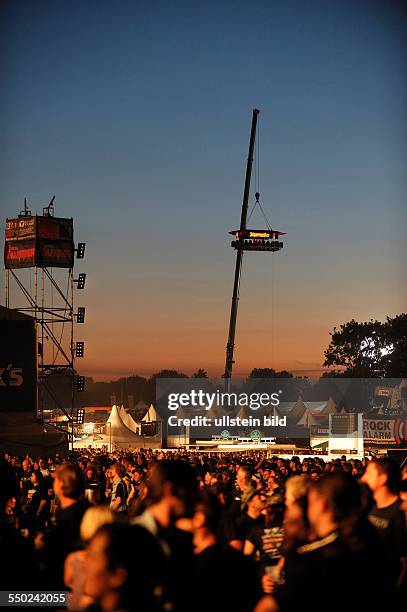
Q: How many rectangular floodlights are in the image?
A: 6